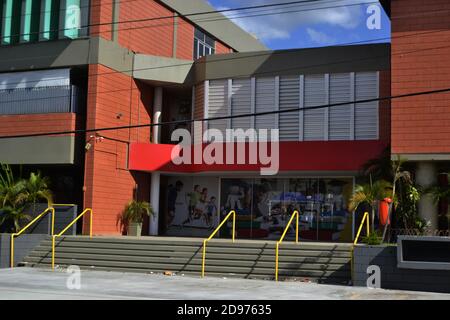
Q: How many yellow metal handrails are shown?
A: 5